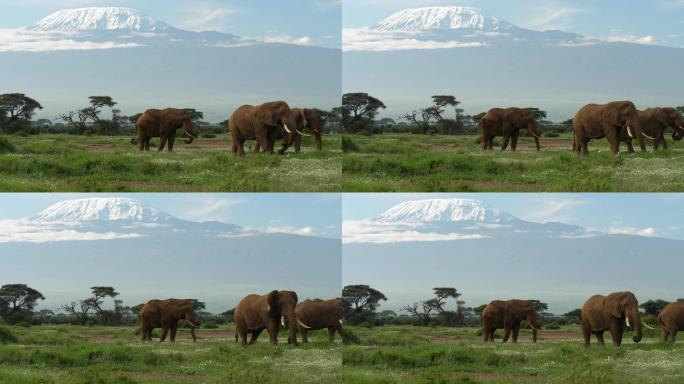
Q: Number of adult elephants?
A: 12